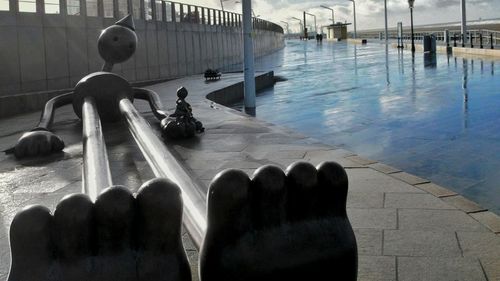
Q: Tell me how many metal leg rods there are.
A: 2